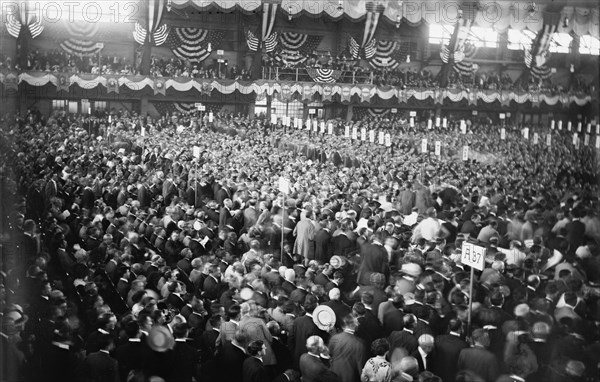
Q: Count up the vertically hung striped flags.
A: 6